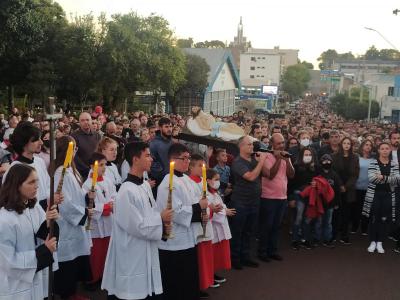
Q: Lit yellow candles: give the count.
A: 4